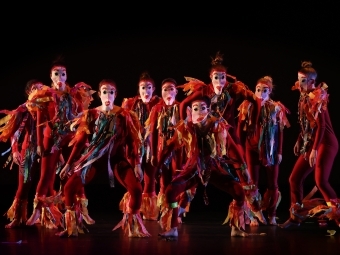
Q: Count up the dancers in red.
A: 9